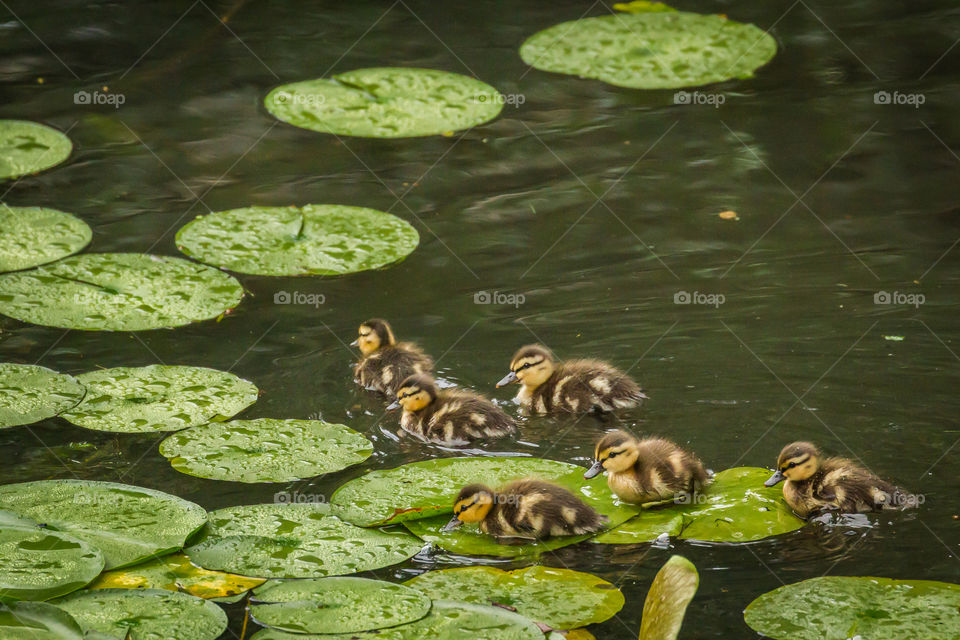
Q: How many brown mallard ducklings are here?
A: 6